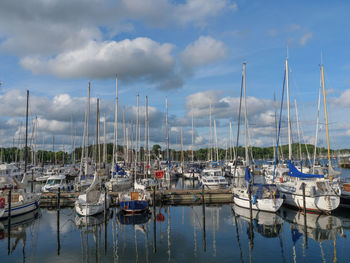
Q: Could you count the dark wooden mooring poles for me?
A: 7